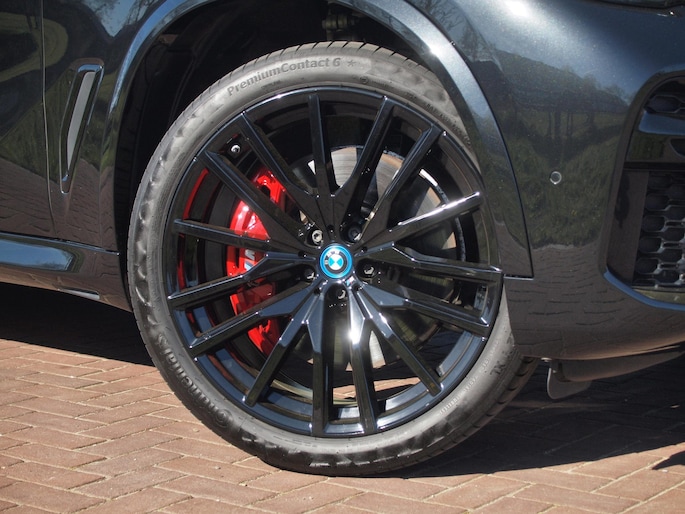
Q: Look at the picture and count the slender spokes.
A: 15